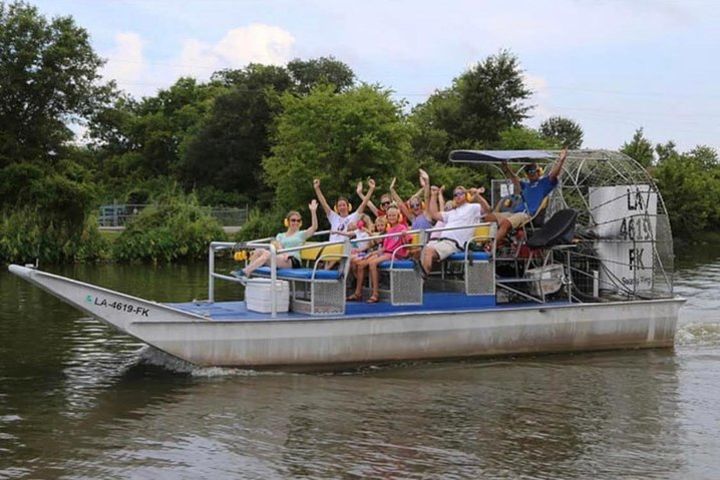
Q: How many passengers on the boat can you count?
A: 9